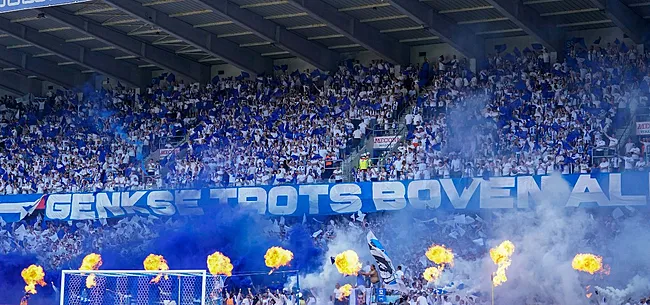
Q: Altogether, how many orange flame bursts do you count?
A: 9